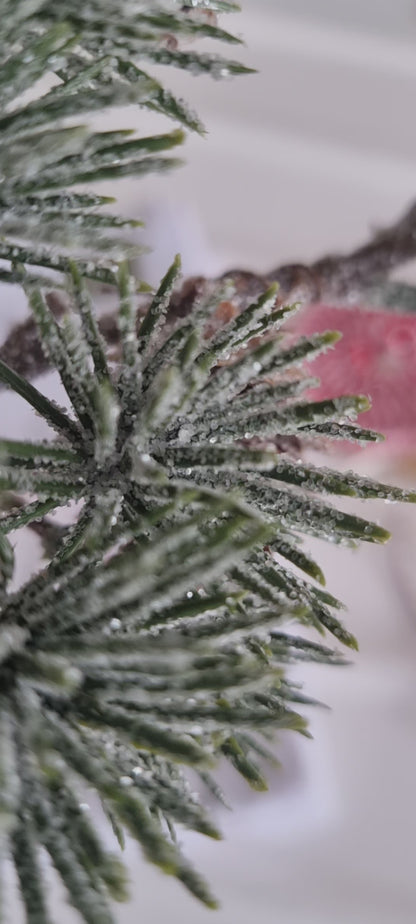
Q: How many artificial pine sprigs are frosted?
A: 3